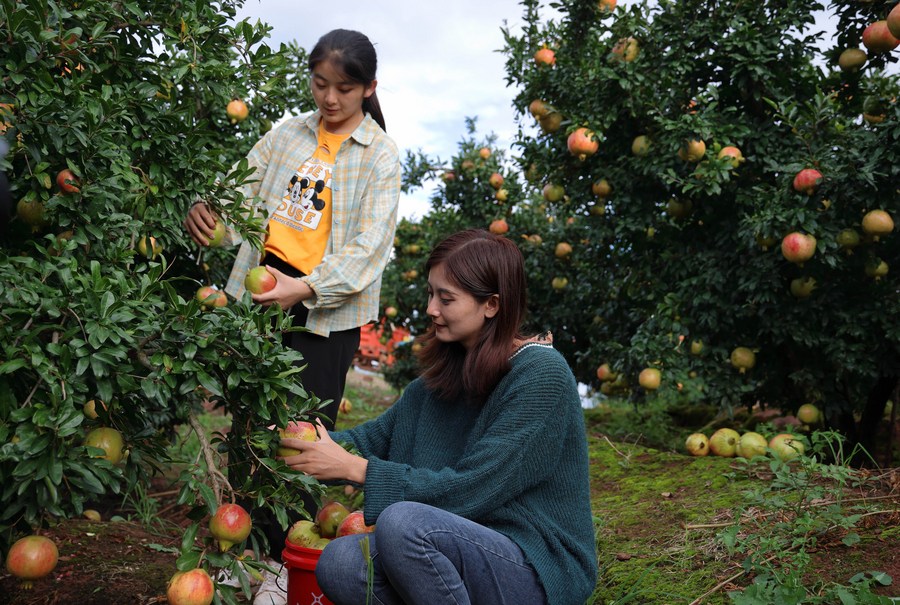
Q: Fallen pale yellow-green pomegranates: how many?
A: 4